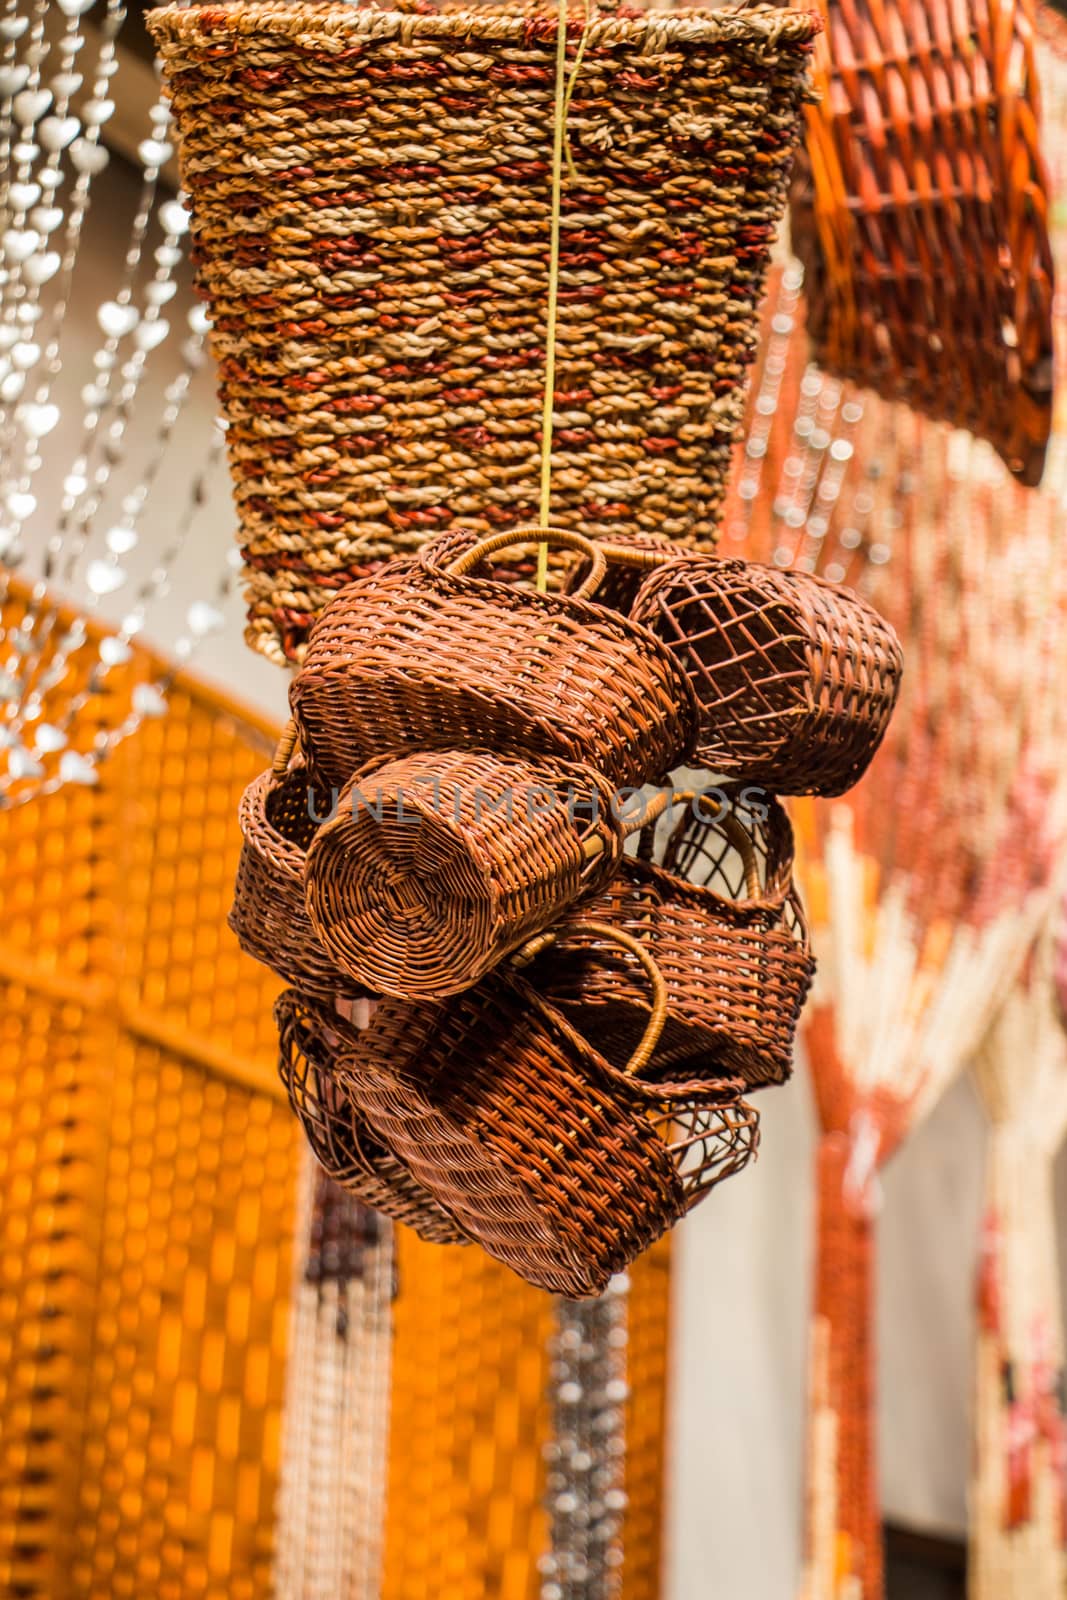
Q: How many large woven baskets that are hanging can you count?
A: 2